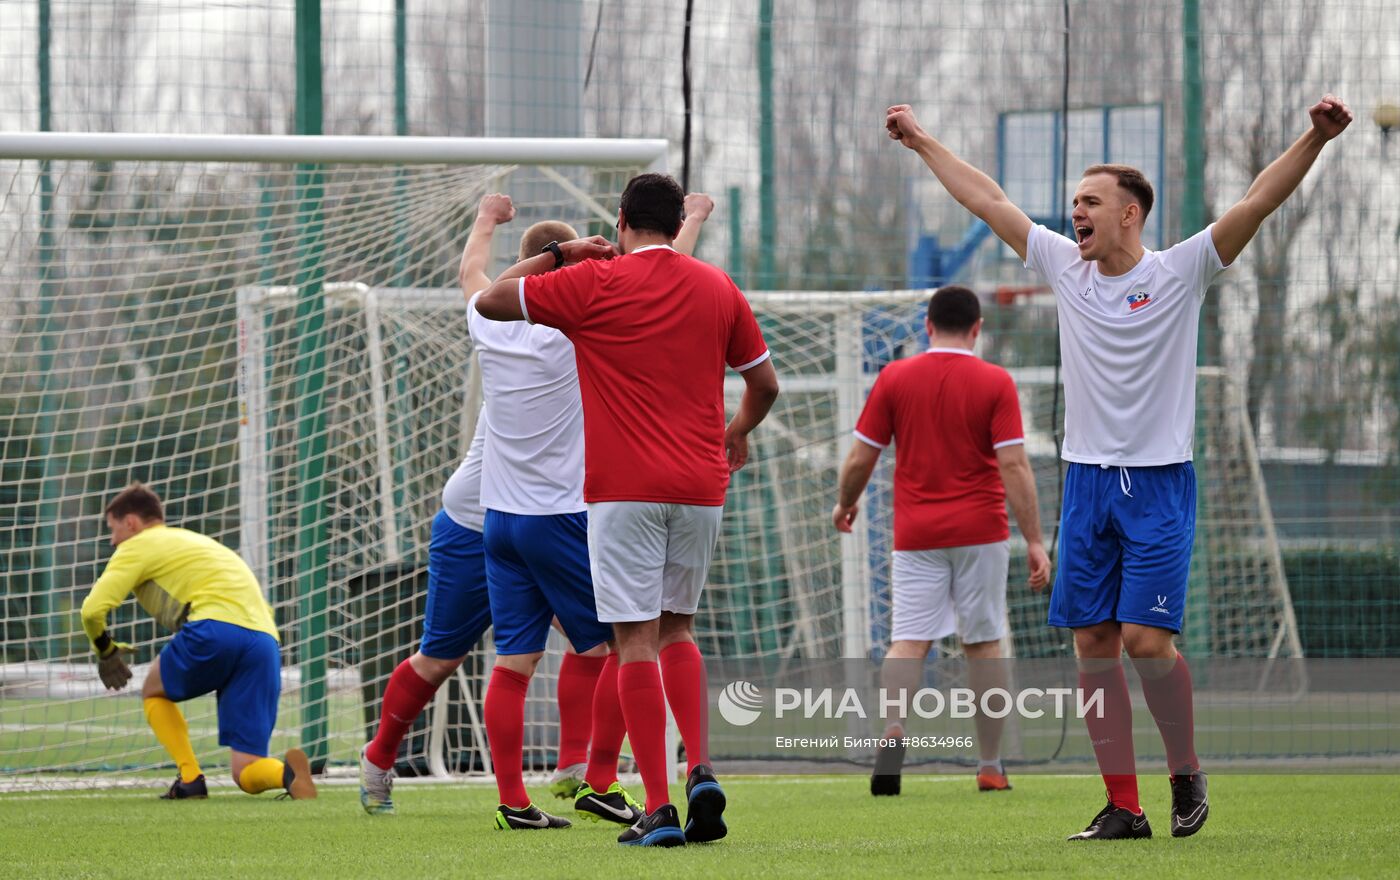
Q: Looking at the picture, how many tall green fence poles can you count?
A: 5